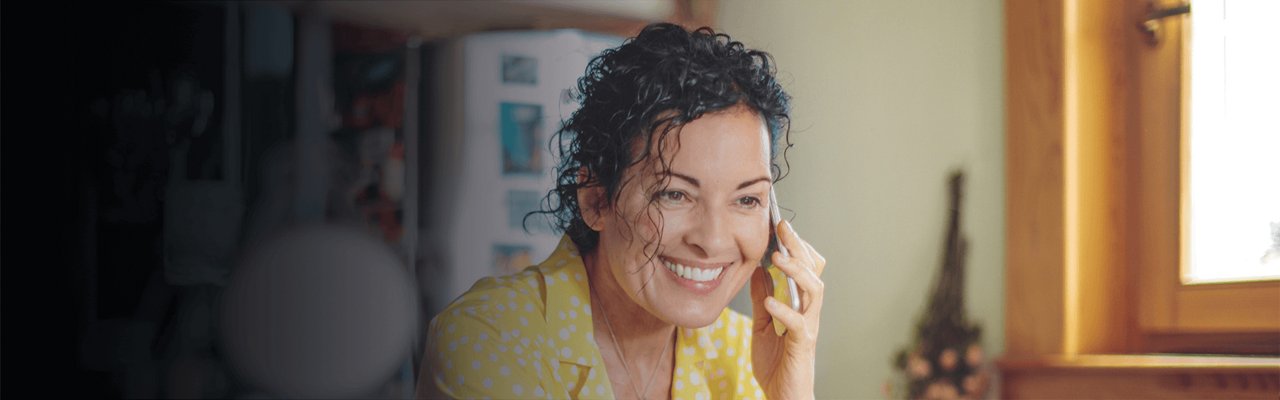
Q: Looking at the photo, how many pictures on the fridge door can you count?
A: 4